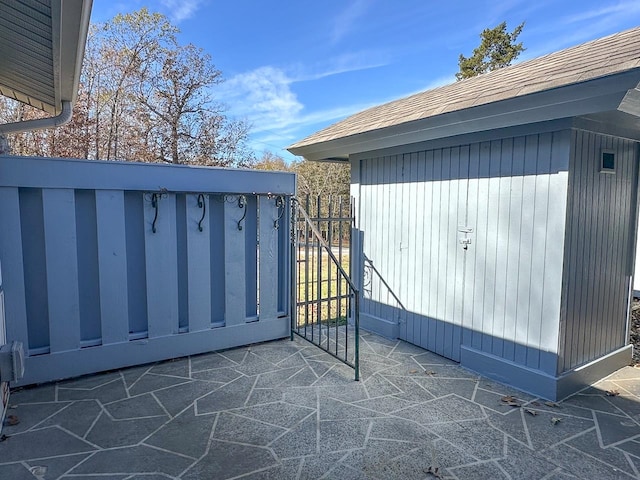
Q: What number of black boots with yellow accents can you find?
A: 0